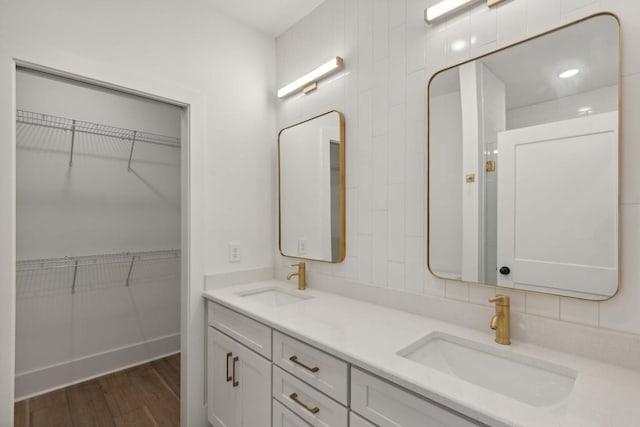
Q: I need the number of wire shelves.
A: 2